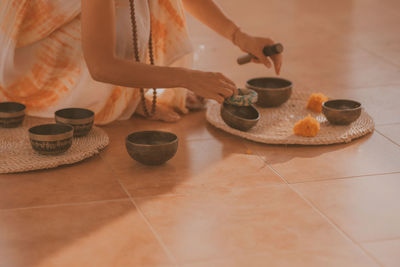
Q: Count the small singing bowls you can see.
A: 7